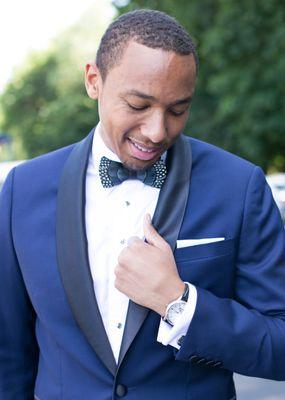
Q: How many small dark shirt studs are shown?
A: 3